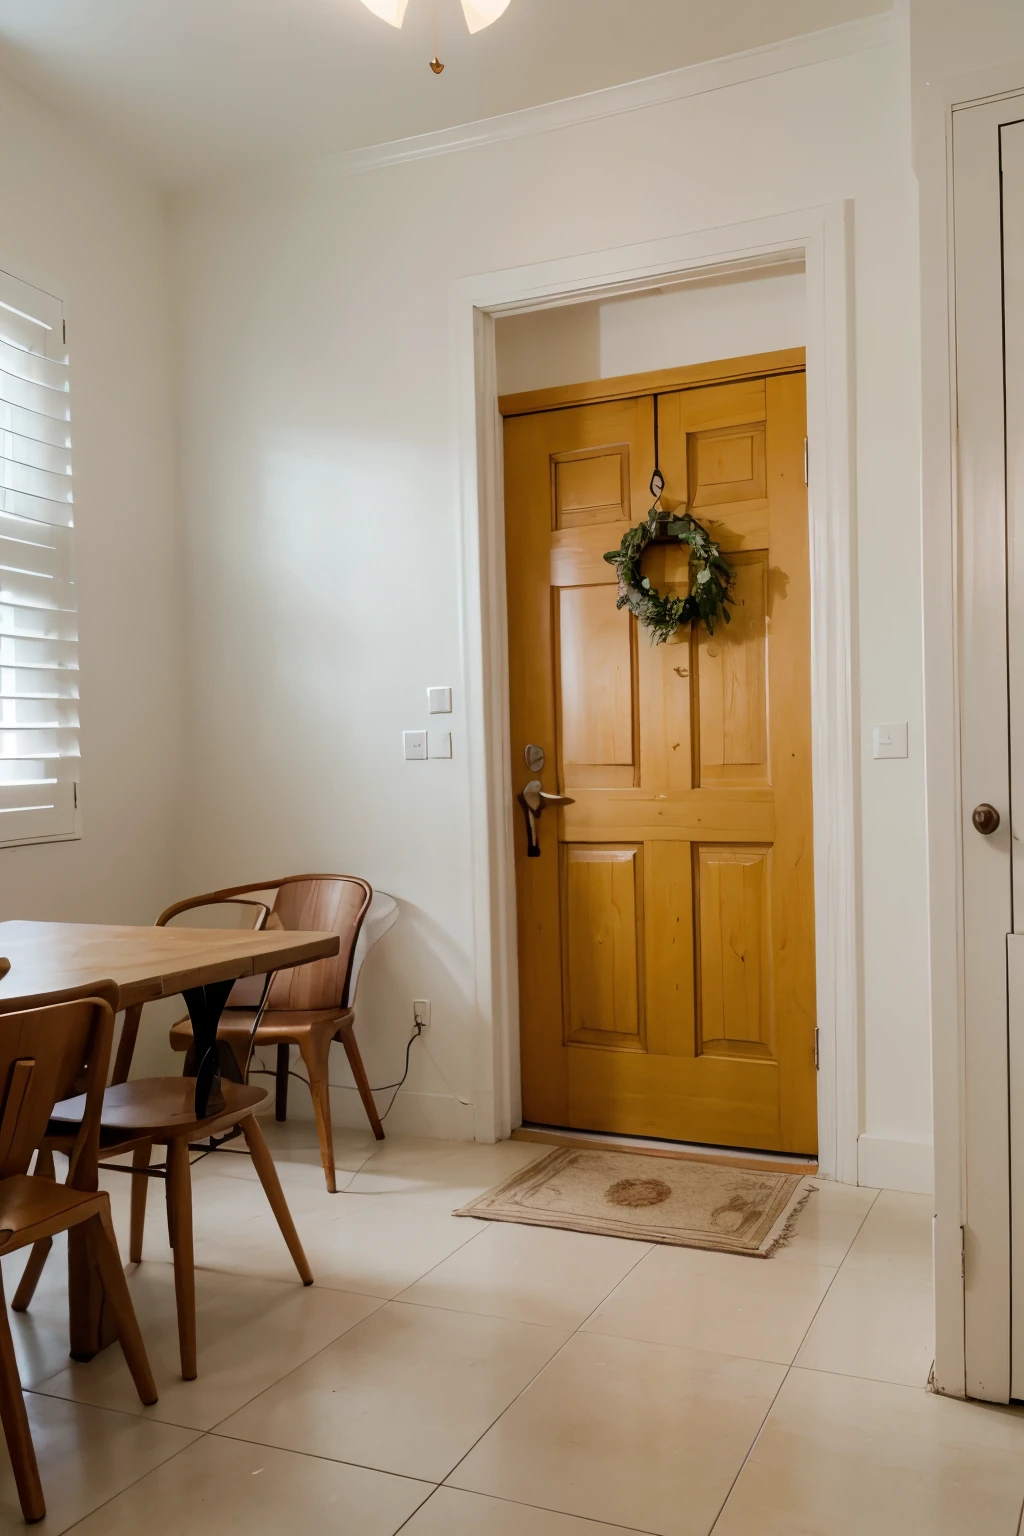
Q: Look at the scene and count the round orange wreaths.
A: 0